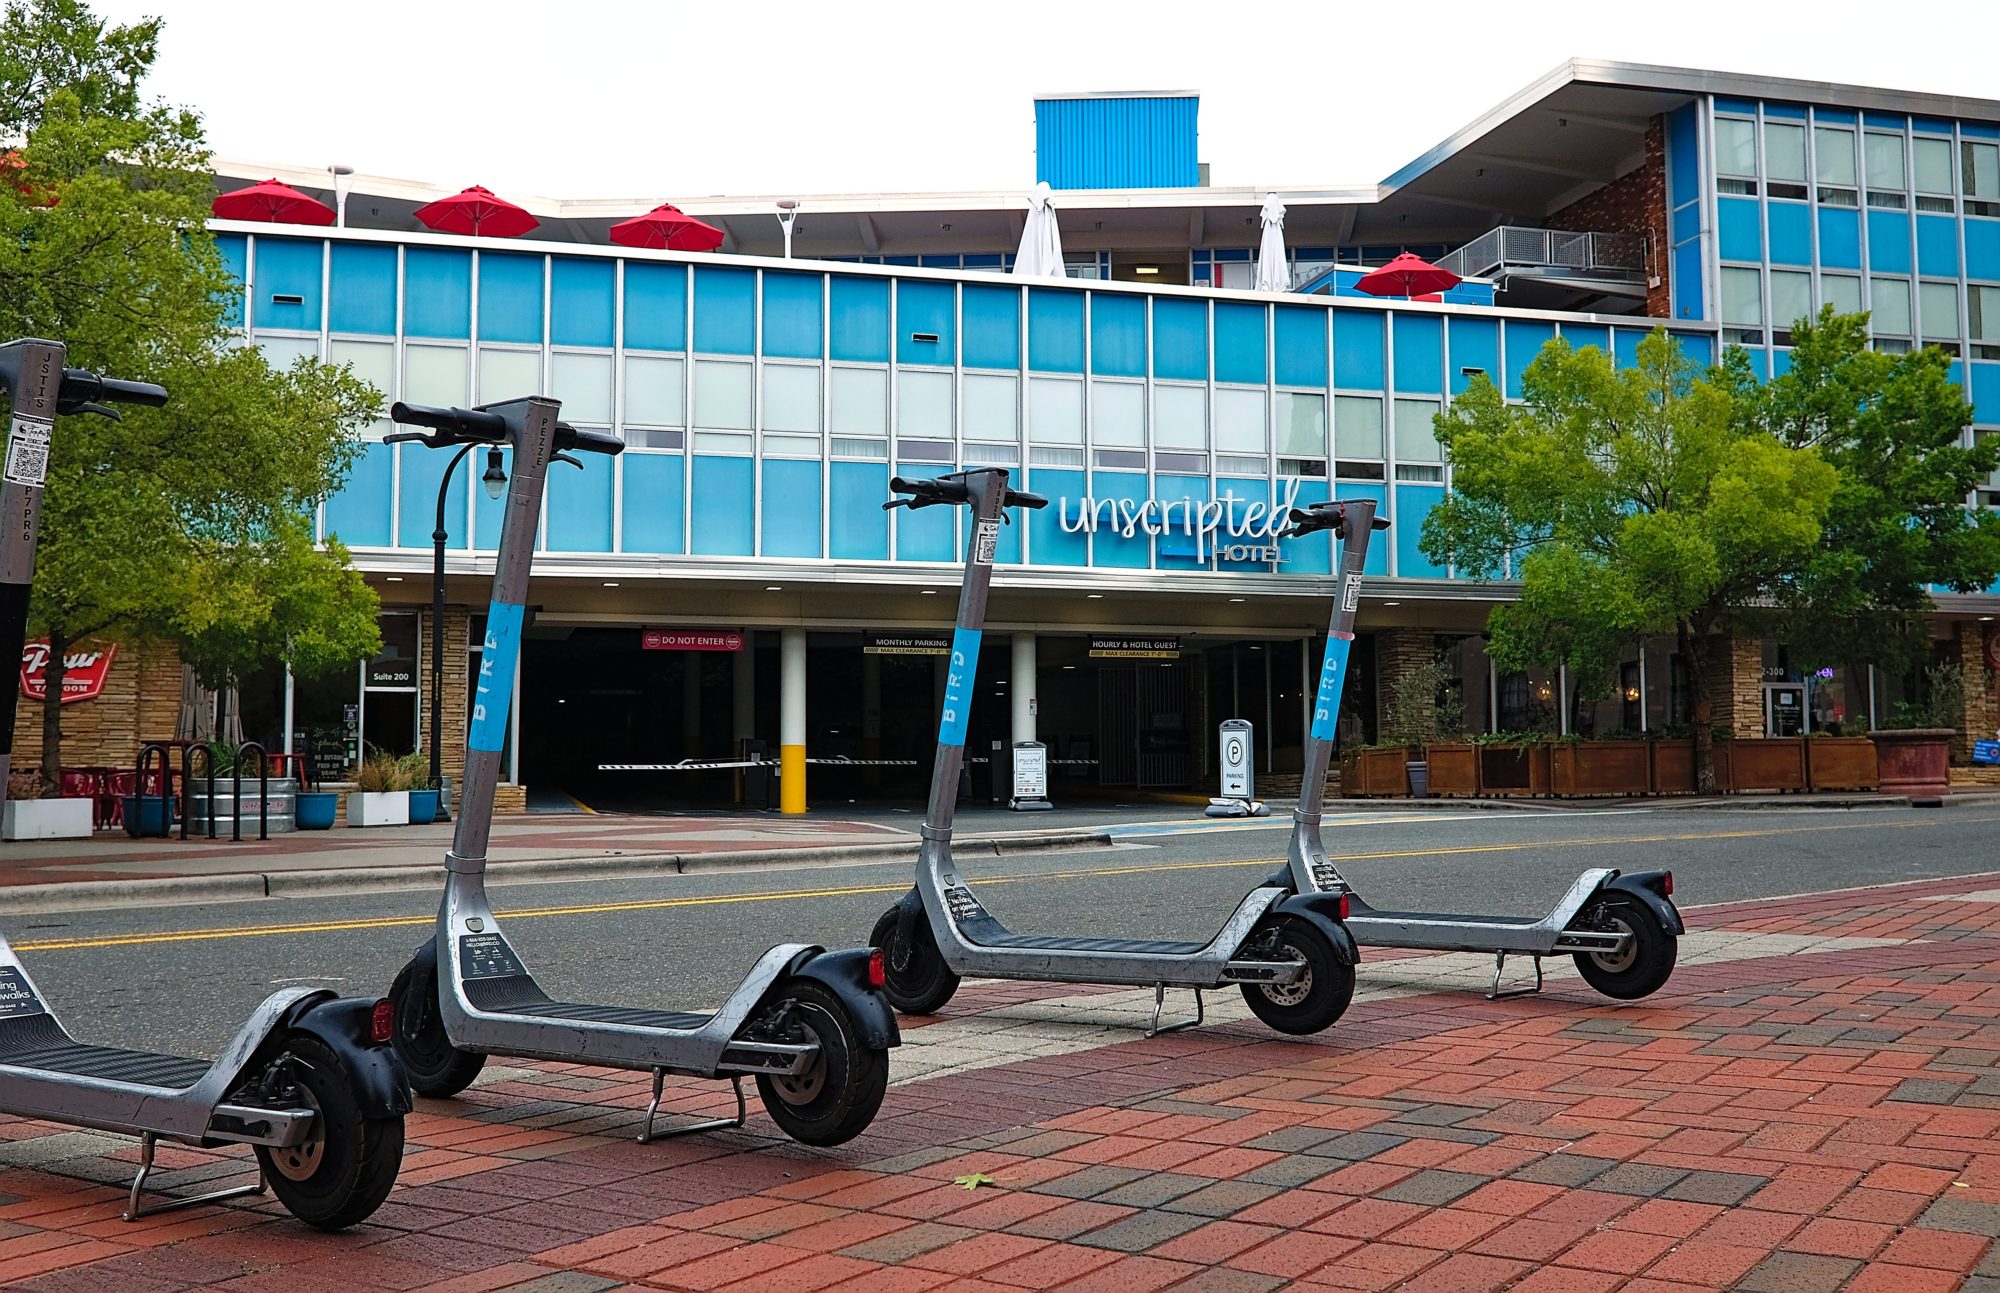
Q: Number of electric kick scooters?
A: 4